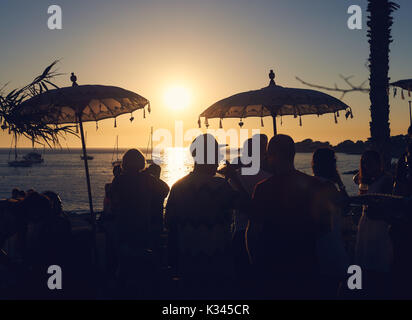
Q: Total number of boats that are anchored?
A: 5